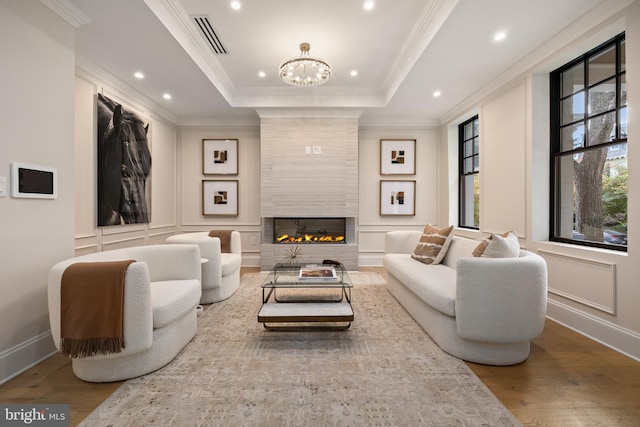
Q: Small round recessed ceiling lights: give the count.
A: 8